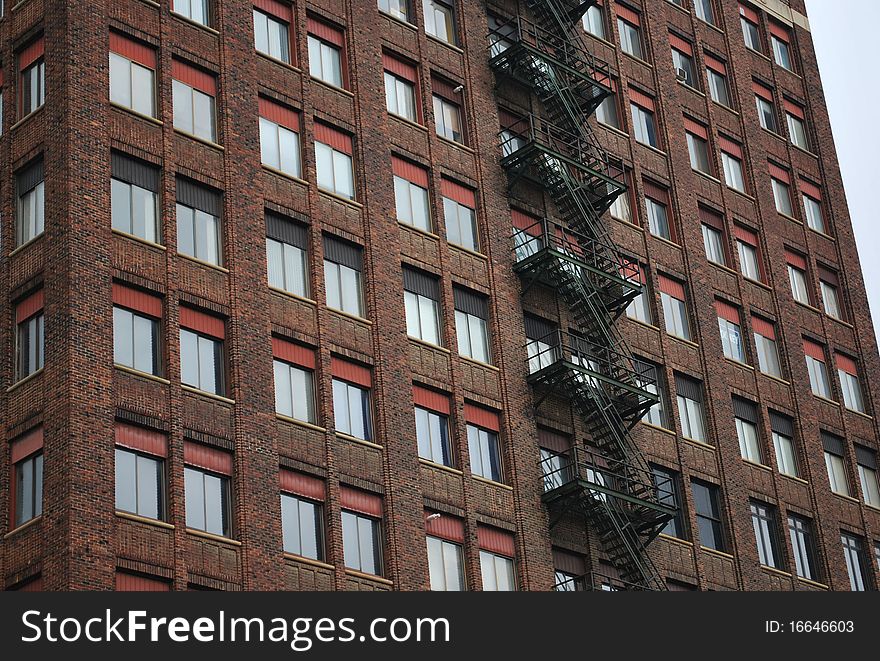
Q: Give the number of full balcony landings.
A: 5